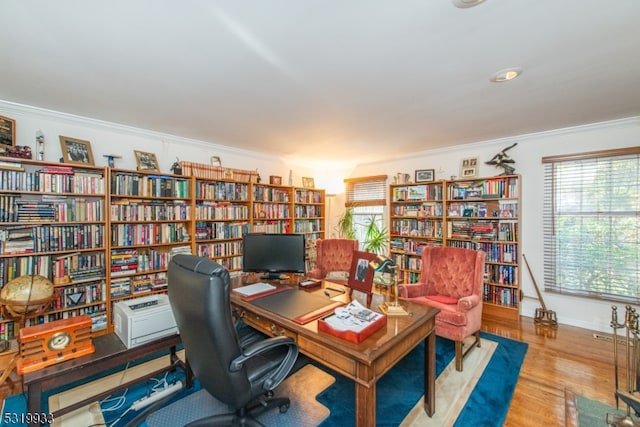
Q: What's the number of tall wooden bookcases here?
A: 7